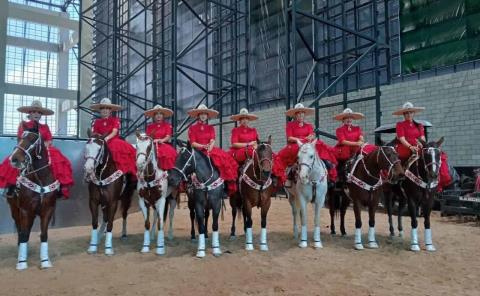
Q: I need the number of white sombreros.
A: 8